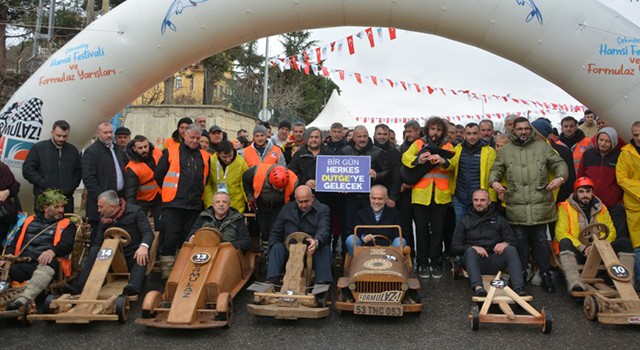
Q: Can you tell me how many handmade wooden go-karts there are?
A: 7